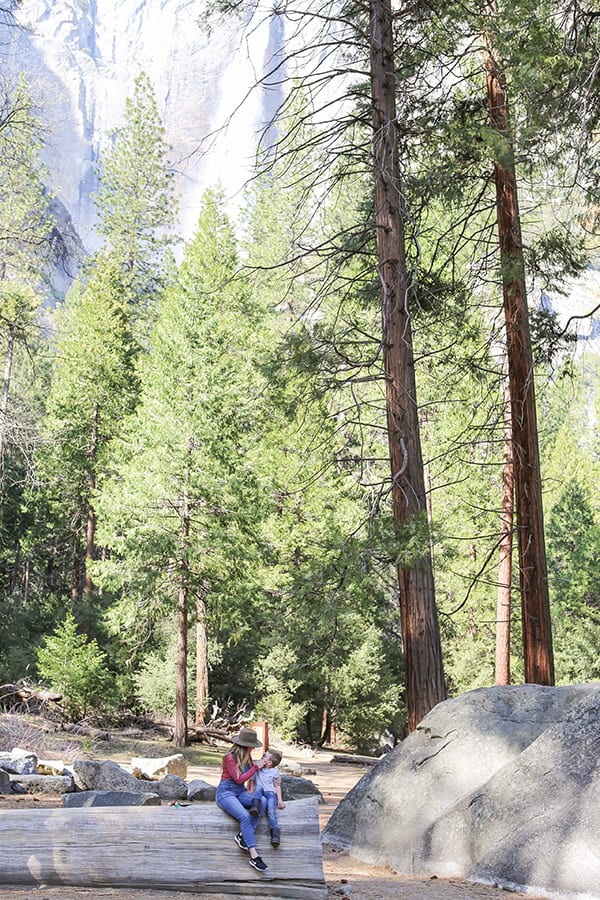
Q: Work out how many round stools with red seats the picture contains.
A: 0